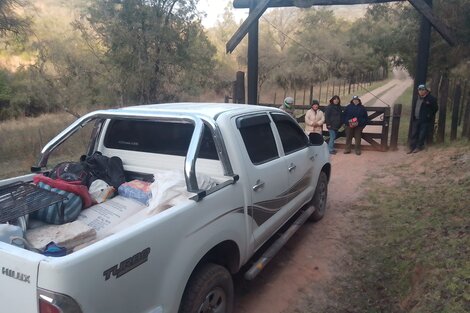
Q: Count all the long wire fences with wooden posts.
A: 1